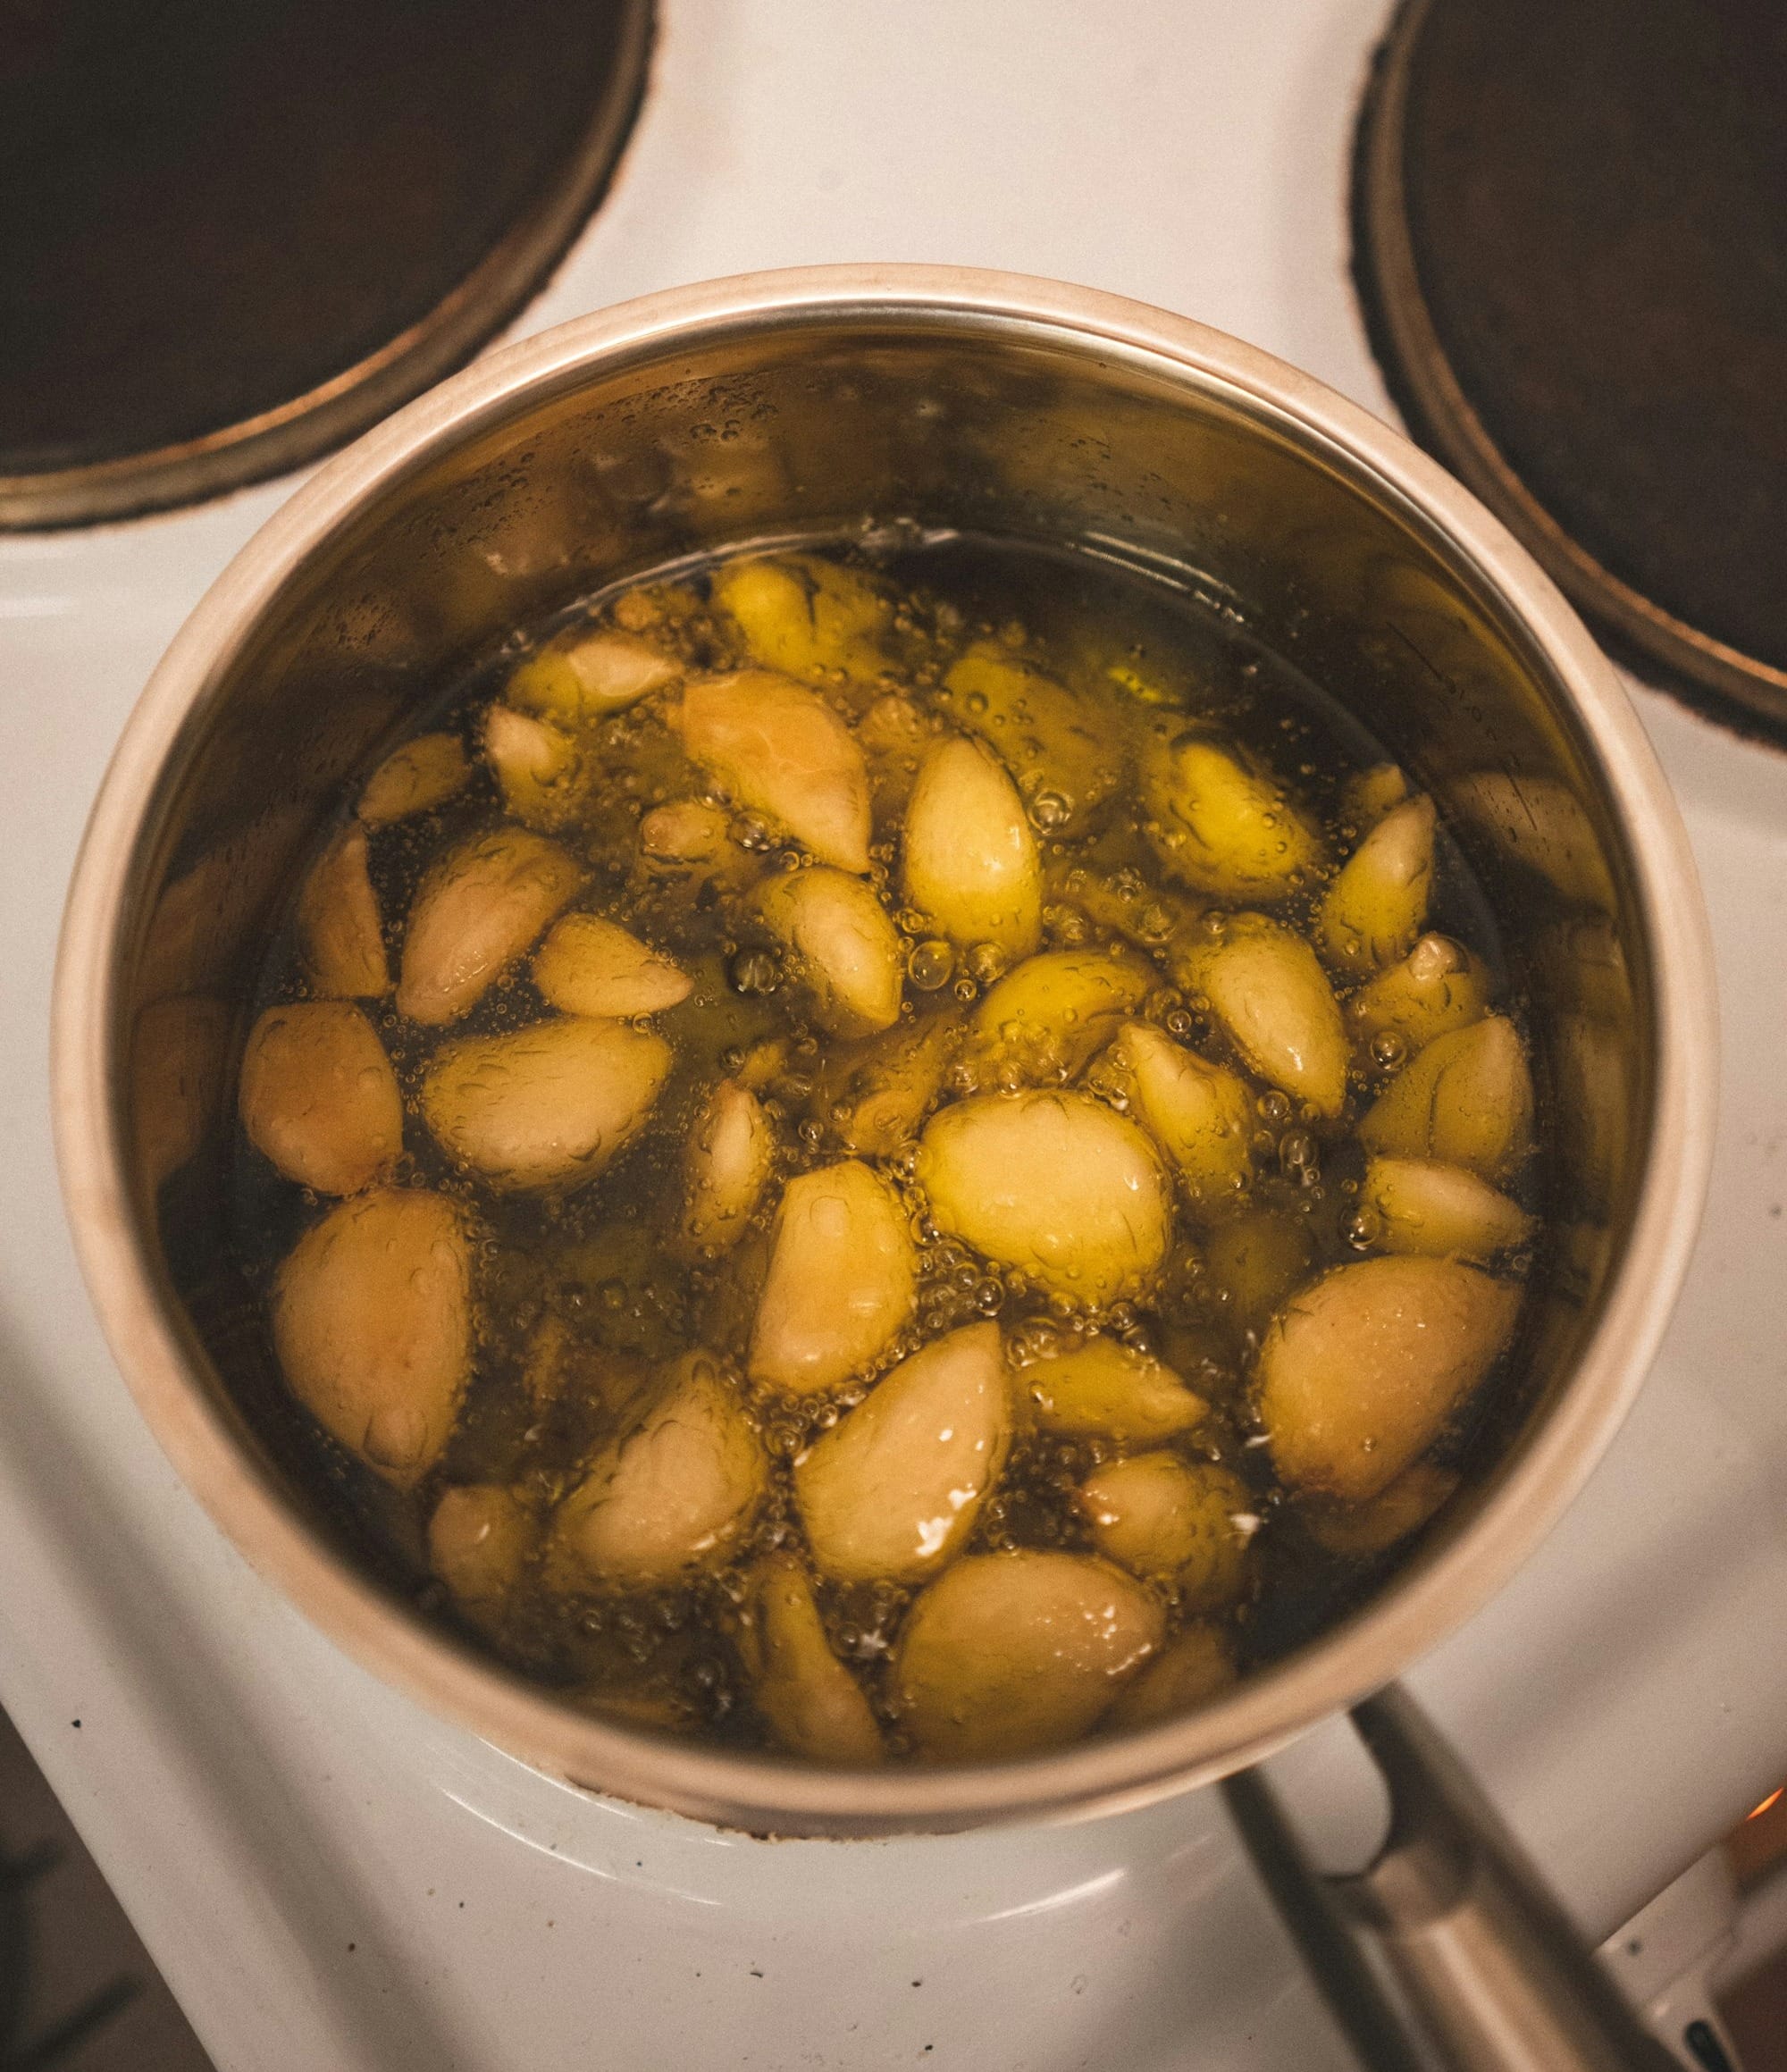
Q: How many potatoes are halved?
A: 0